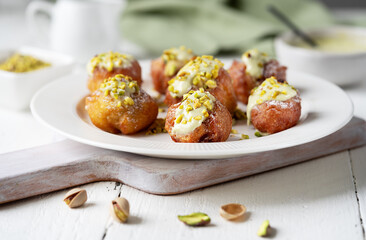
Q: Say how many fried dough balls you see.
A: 7